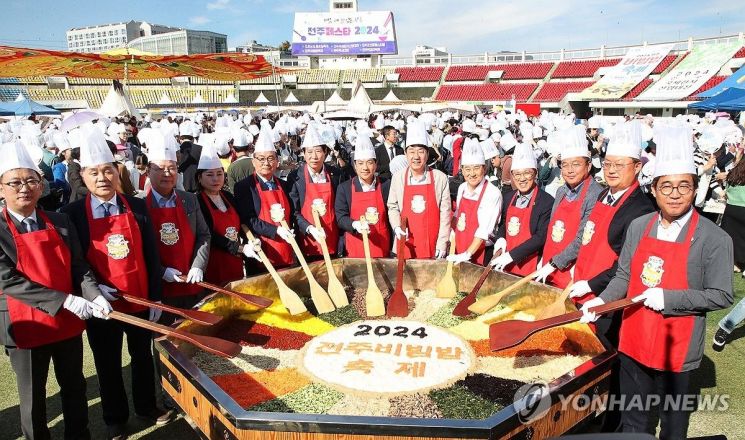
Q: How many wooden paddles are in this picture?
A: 13